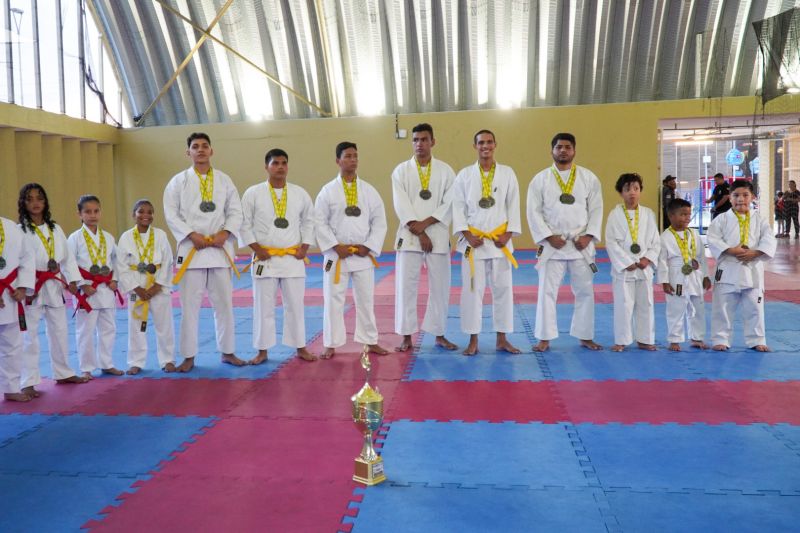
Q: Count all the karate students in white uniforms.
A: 13